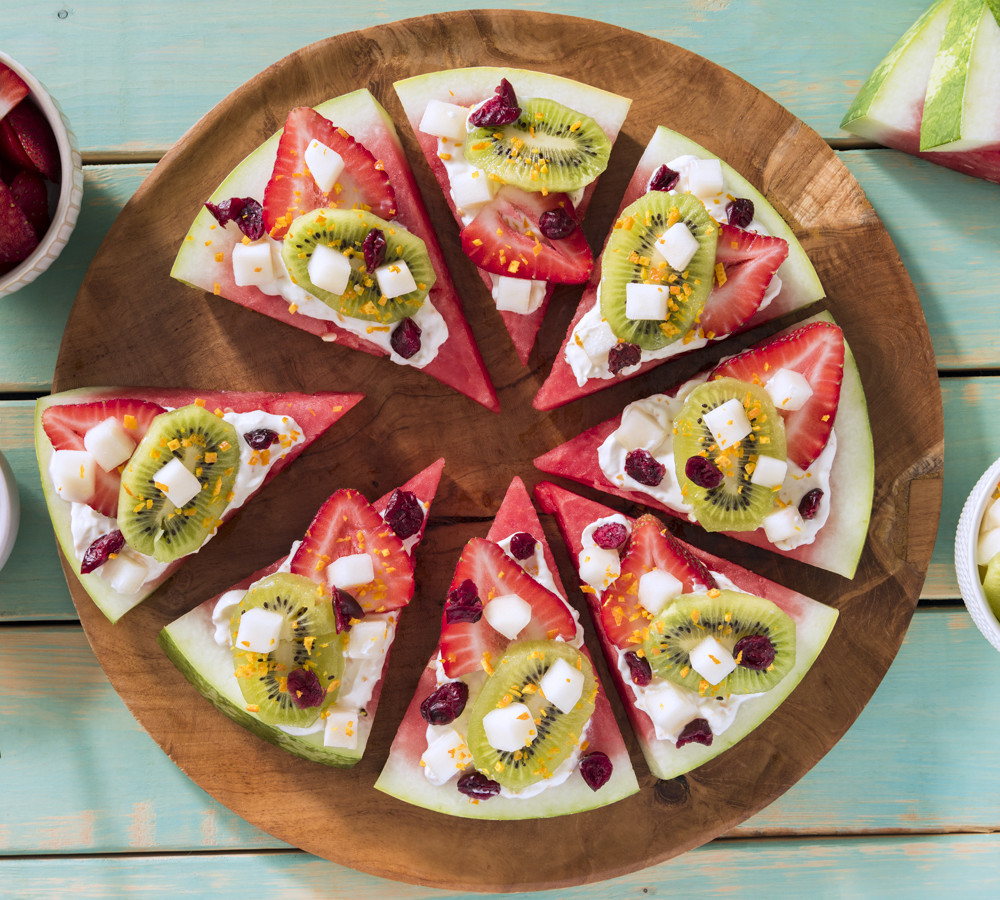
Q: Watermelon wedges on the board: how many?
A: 8